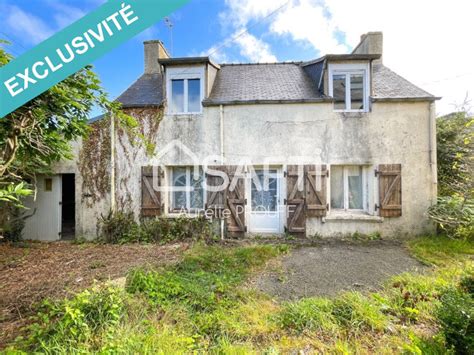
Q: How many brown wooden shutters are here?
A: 6